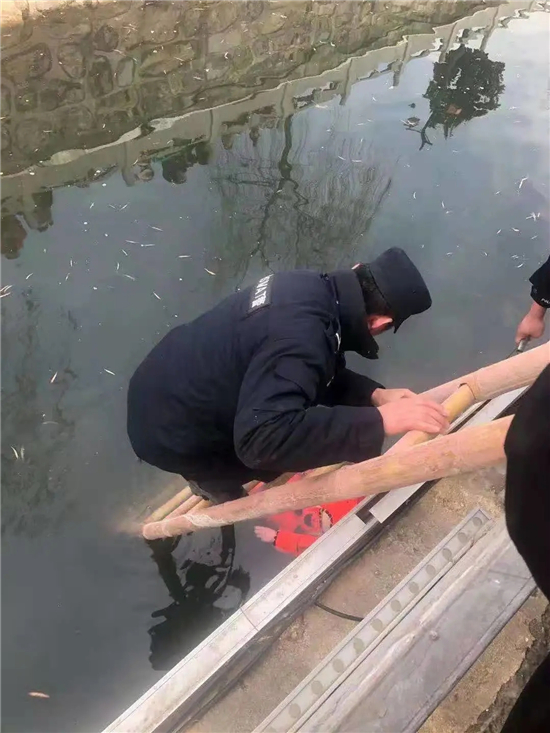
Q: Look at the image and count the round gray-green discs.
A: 12